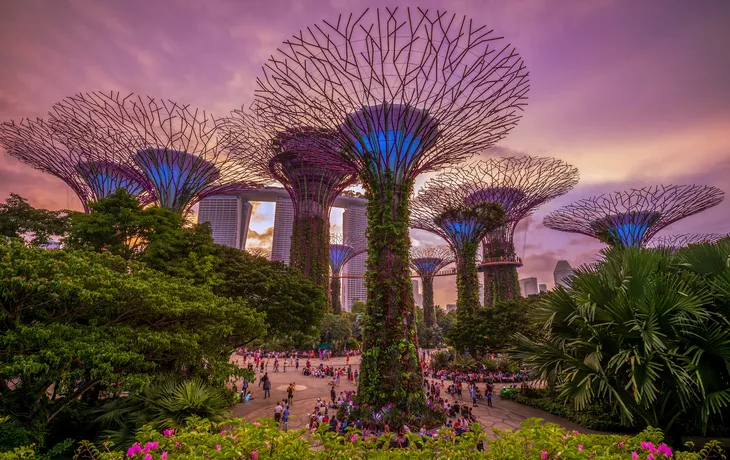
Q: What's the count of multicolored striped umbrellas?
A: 0